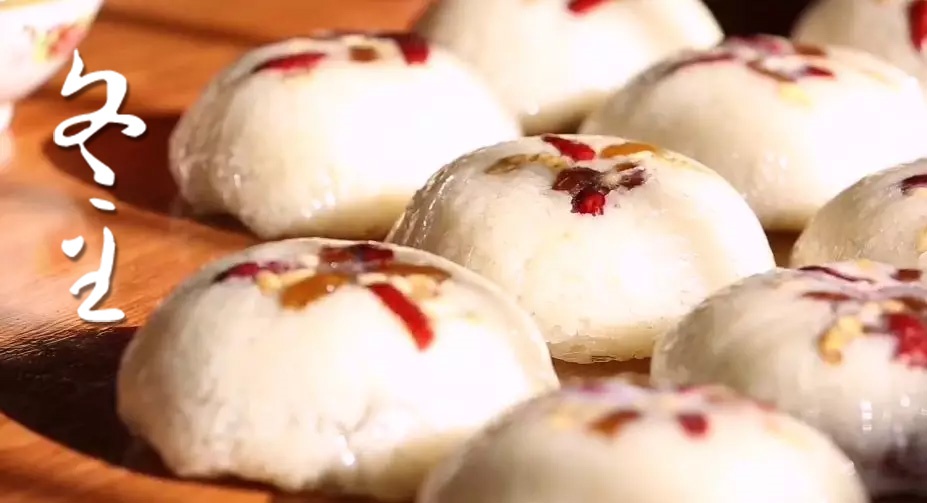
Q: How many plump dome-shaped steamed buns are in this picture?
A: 9